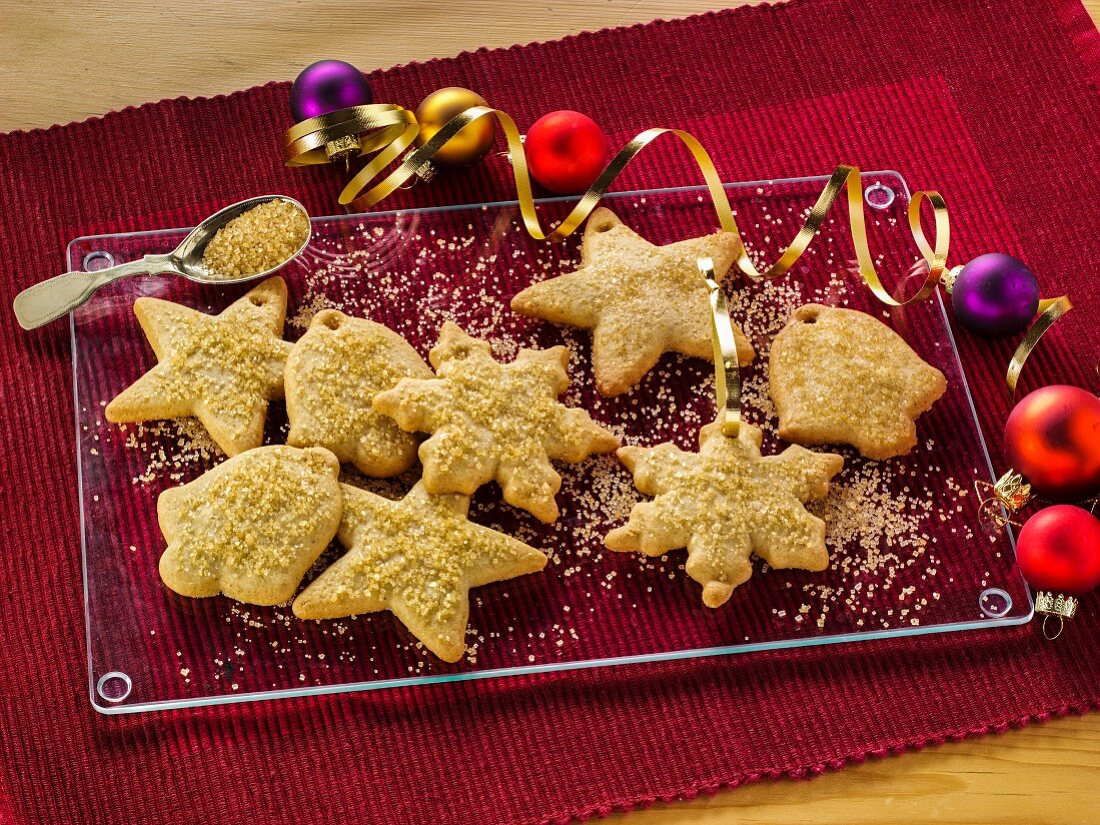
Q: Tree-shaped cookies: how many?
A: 0